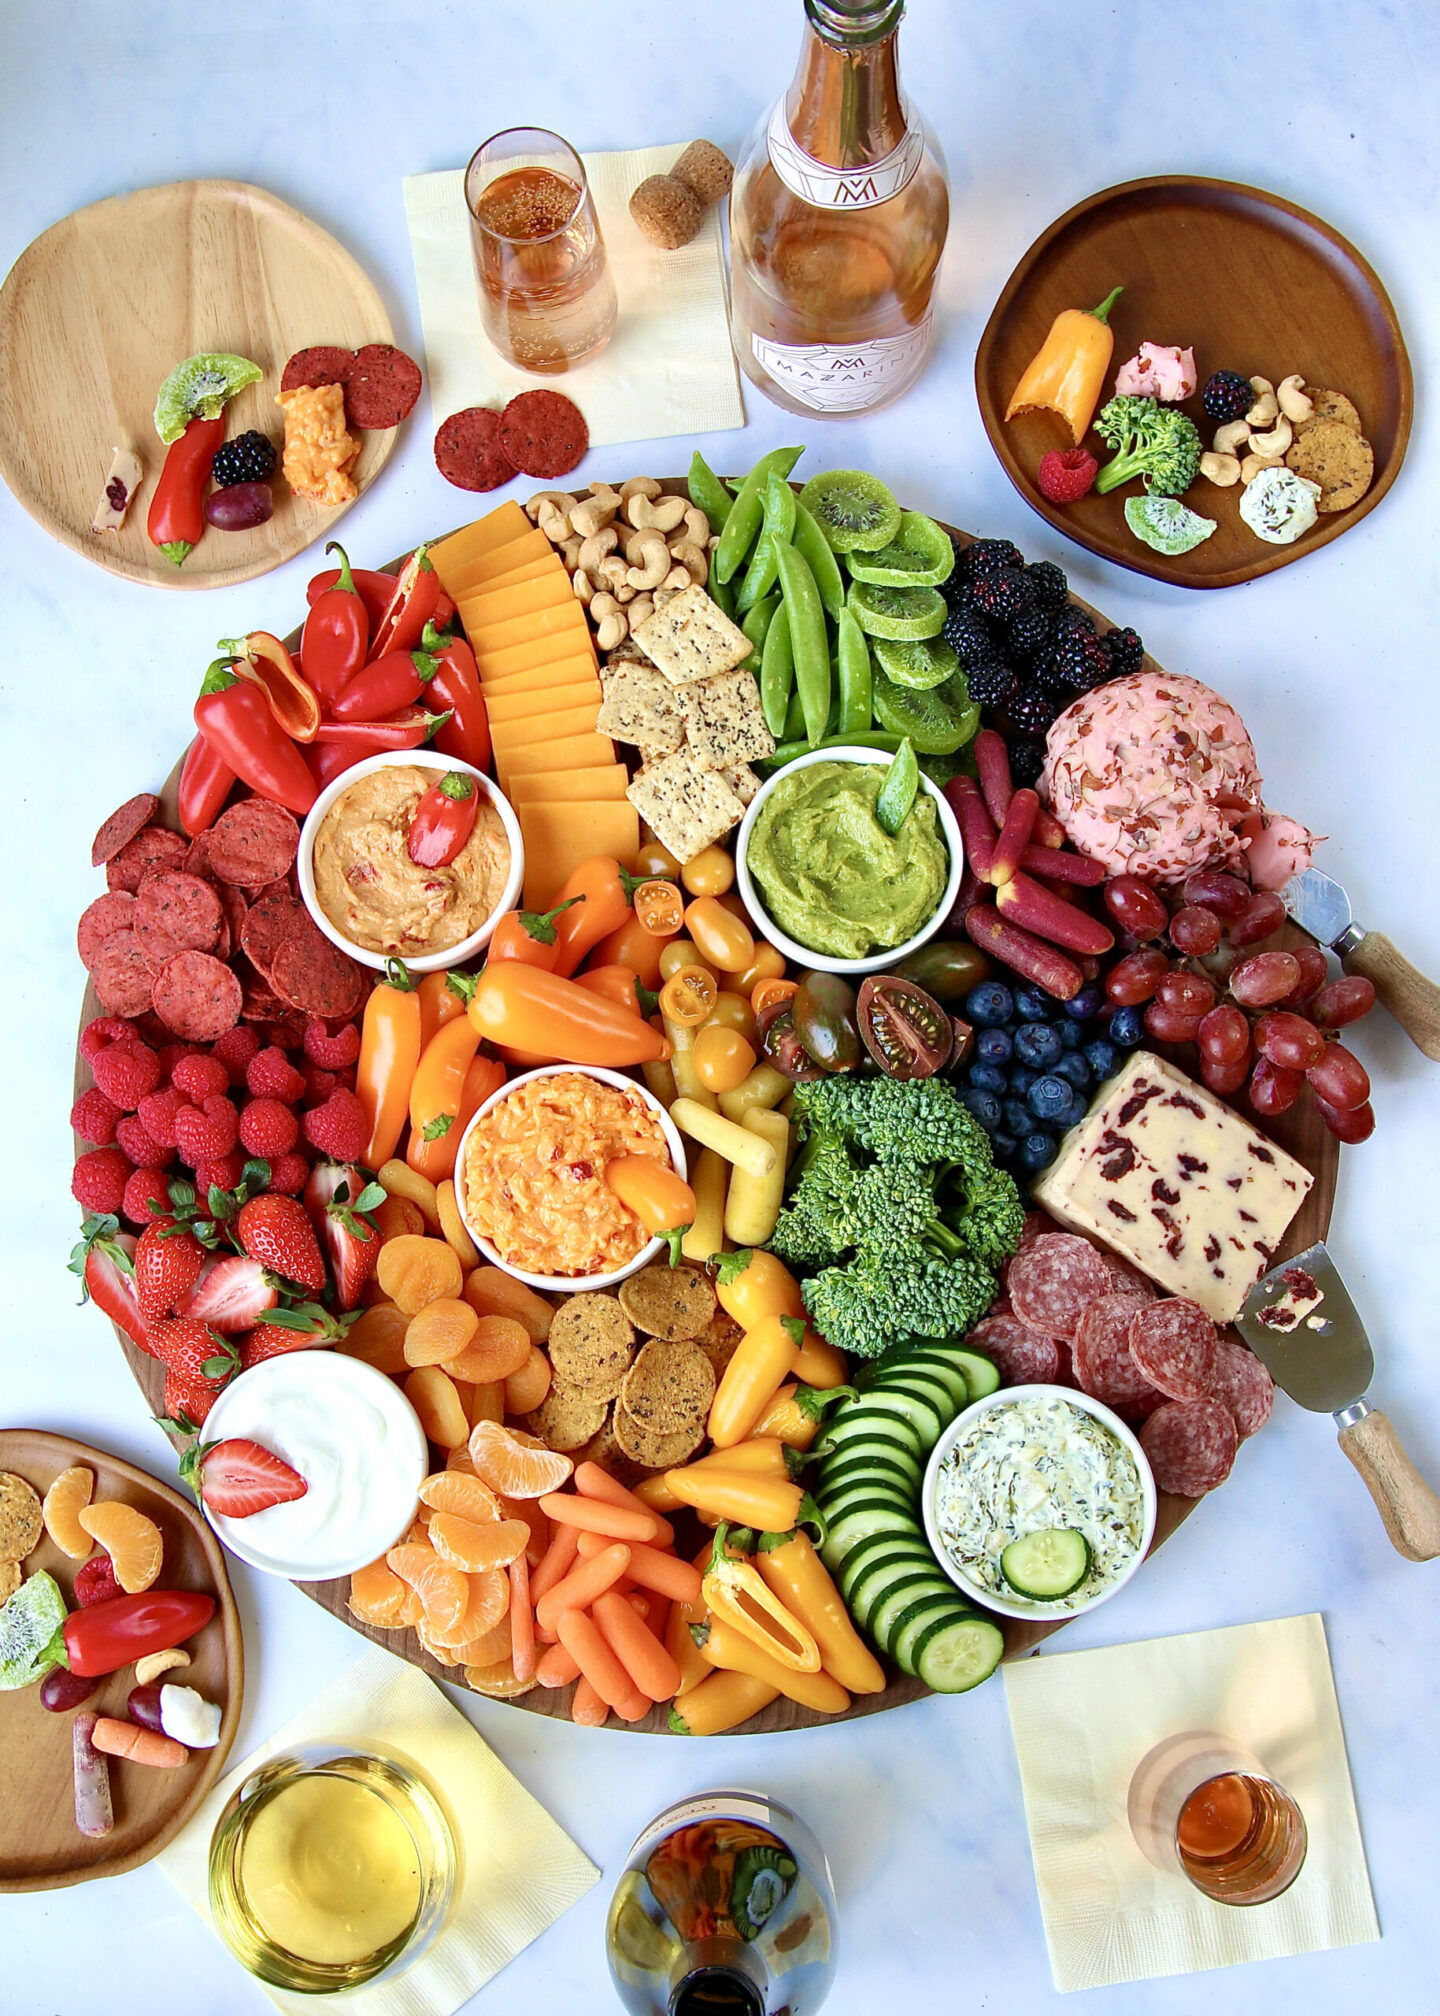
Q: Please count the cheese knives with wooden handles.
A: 2